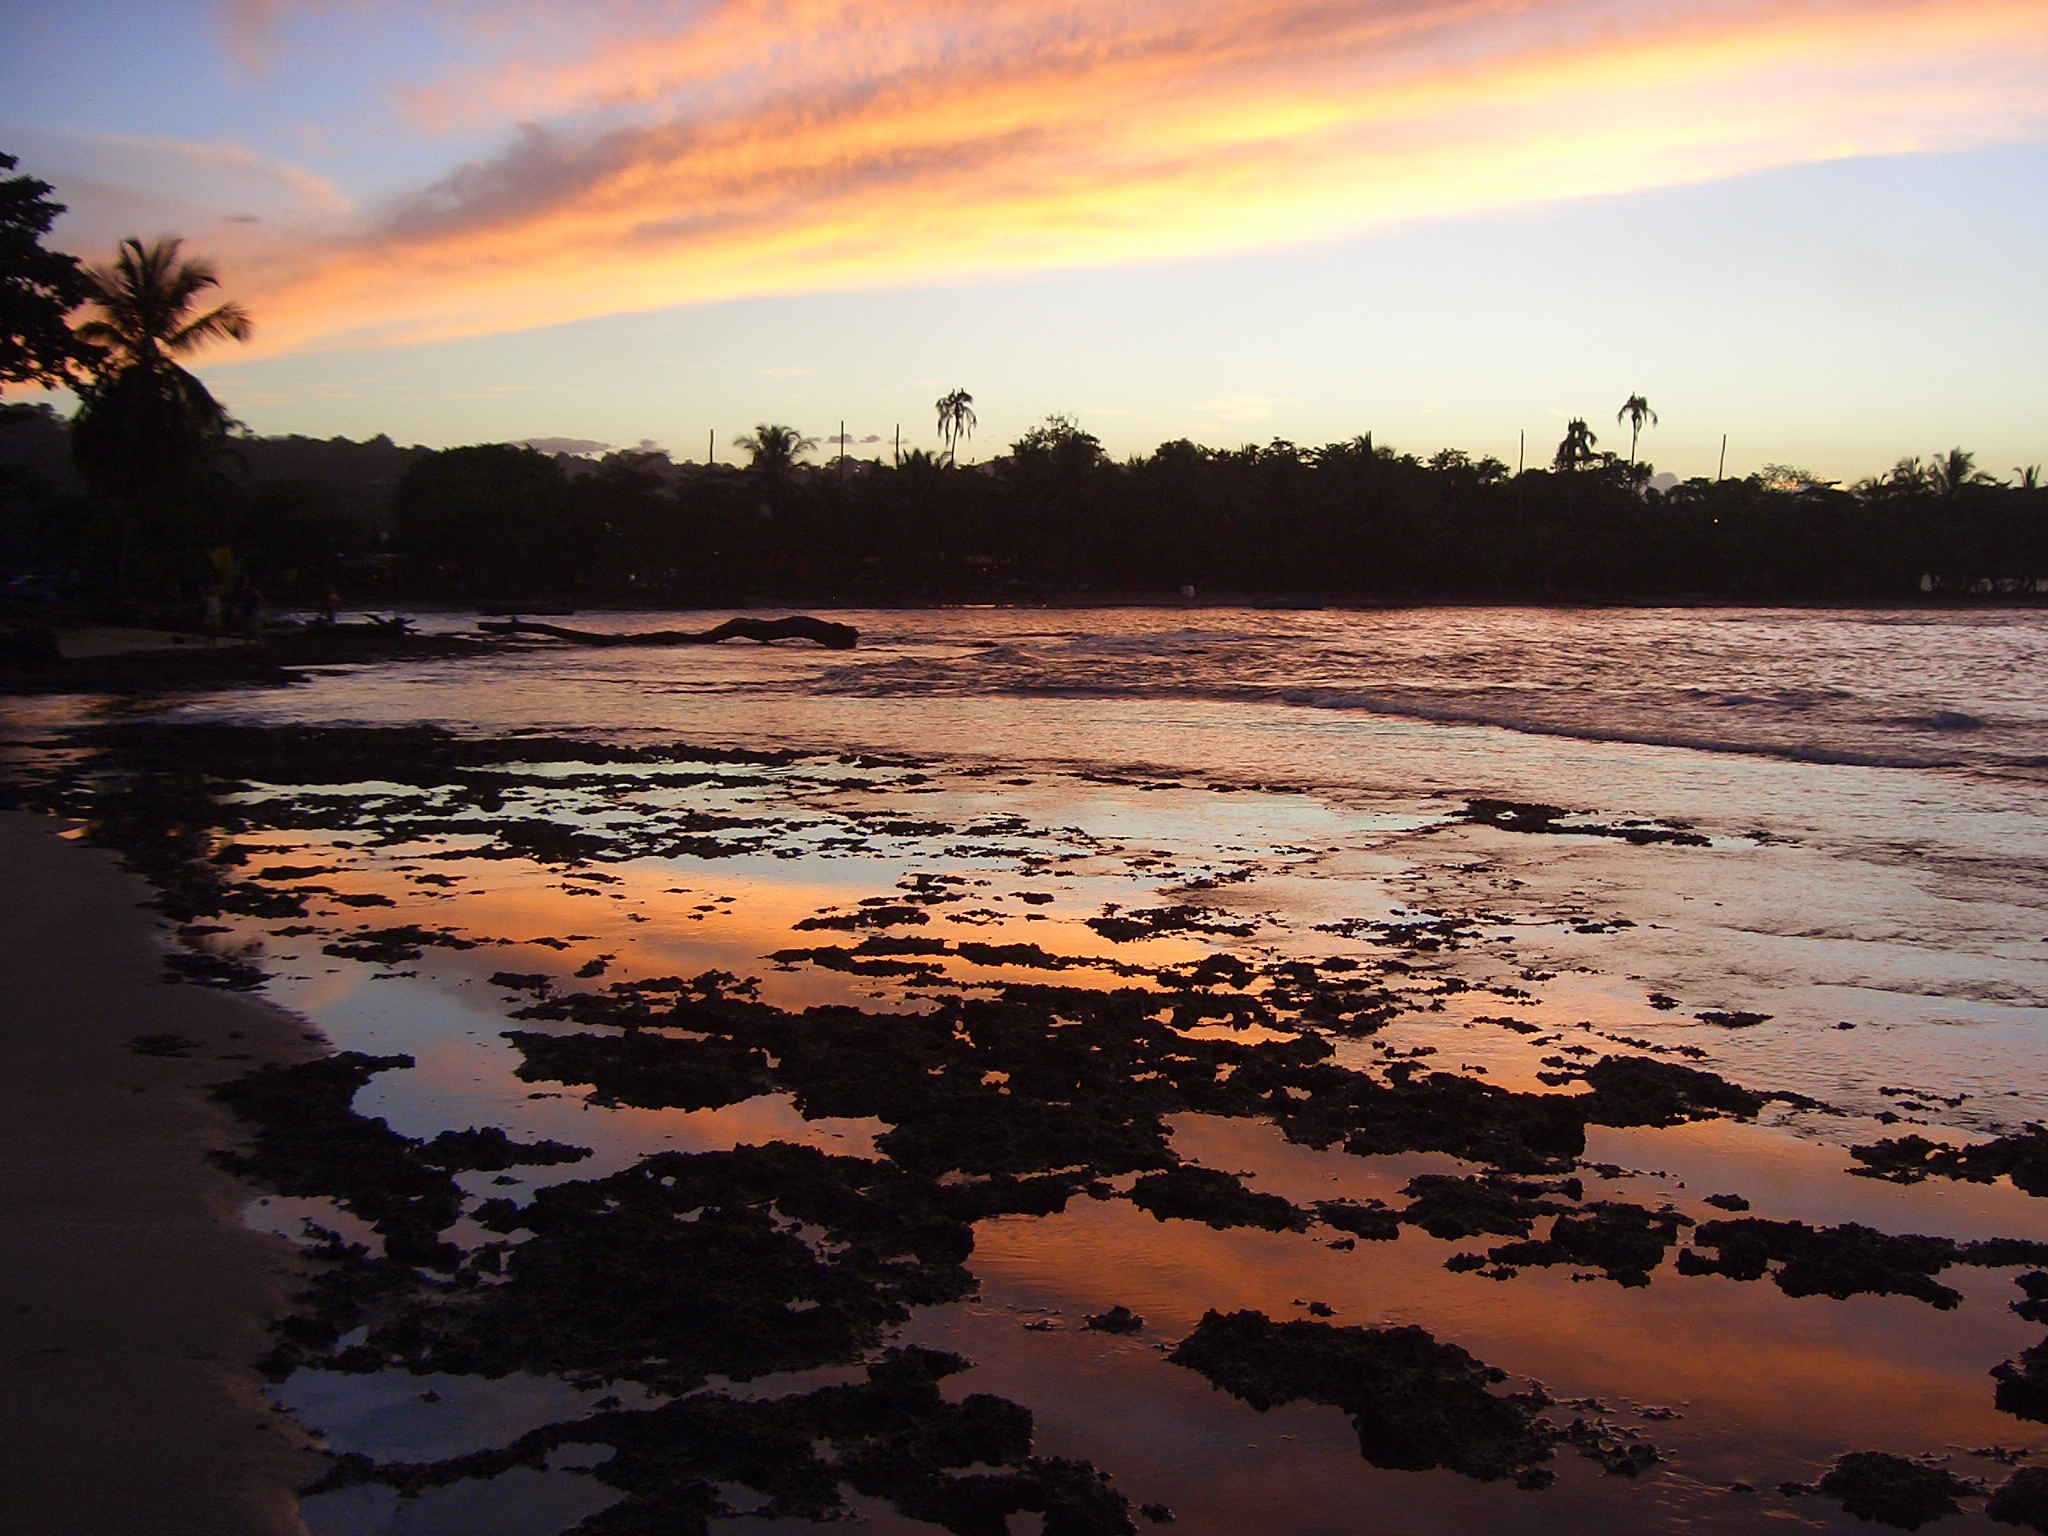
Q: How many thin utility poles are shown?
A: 5